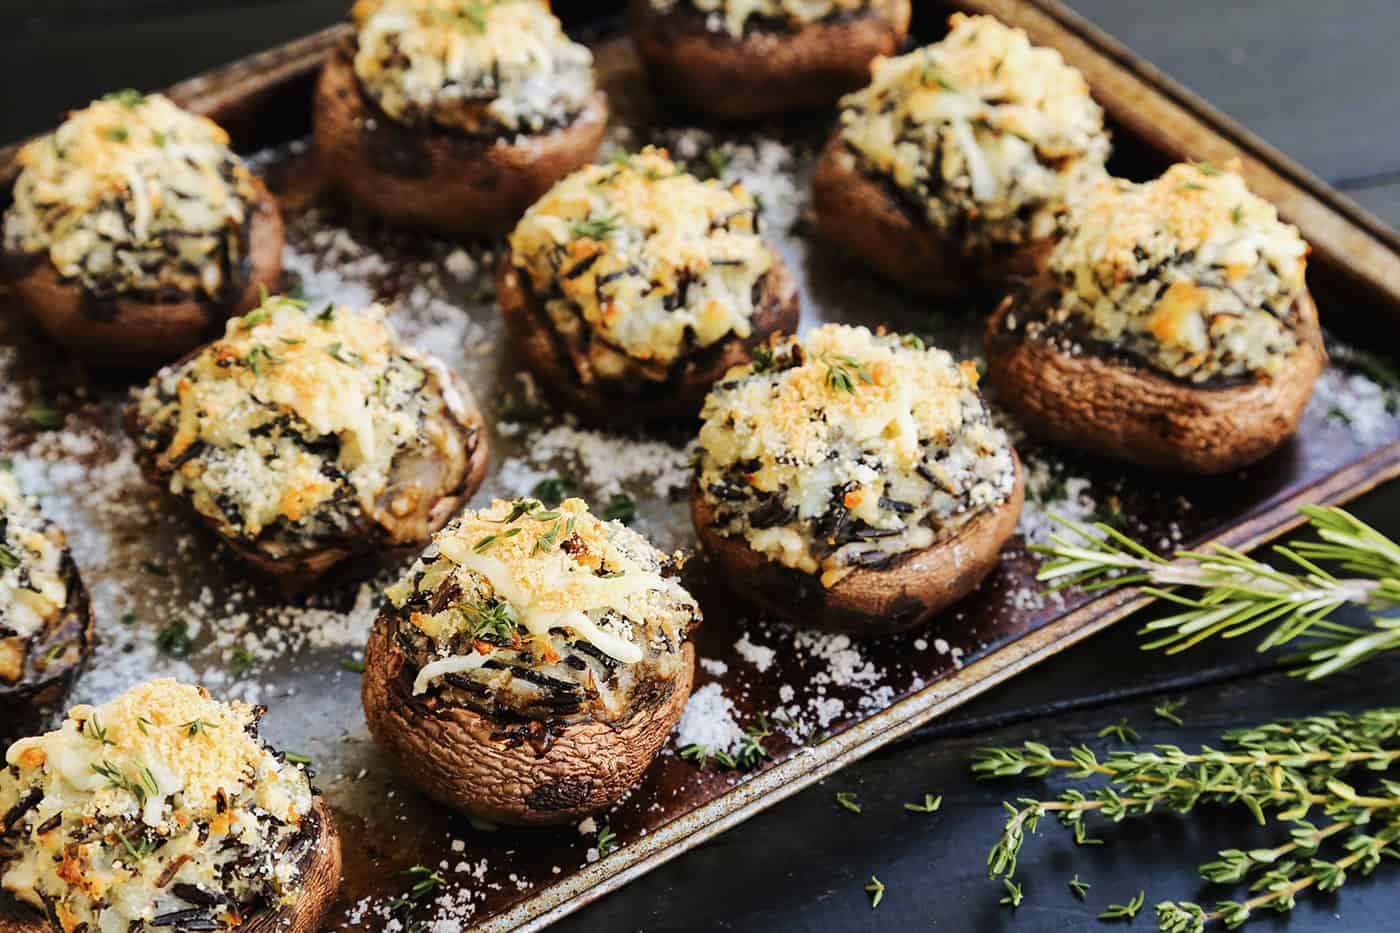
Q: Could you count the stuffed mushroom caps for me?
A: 11